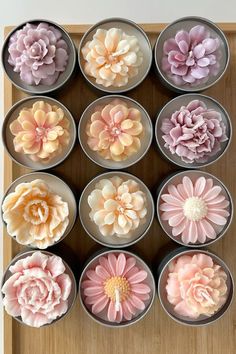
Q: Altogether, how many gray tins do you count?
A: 12